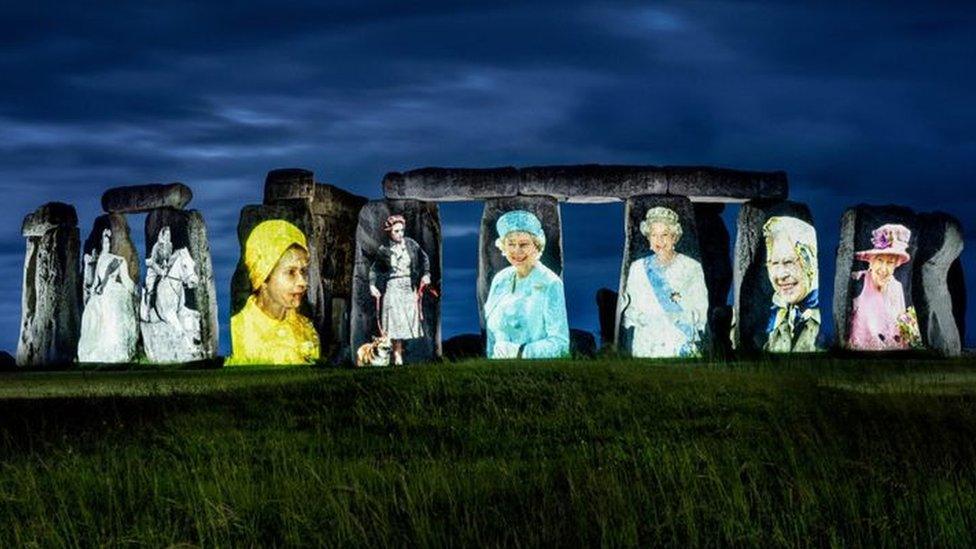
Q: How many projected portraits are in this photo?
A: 8